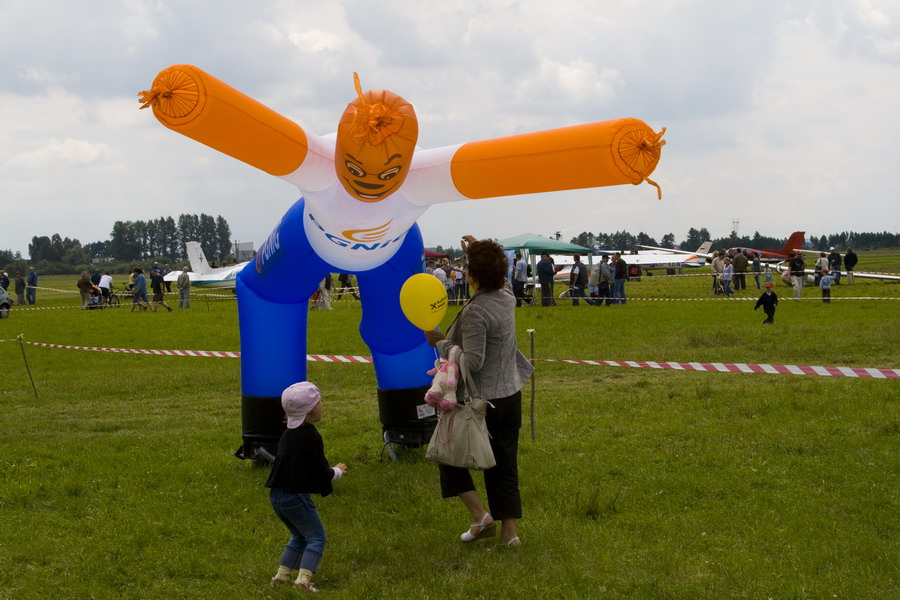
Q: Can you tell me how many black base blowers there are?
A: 2